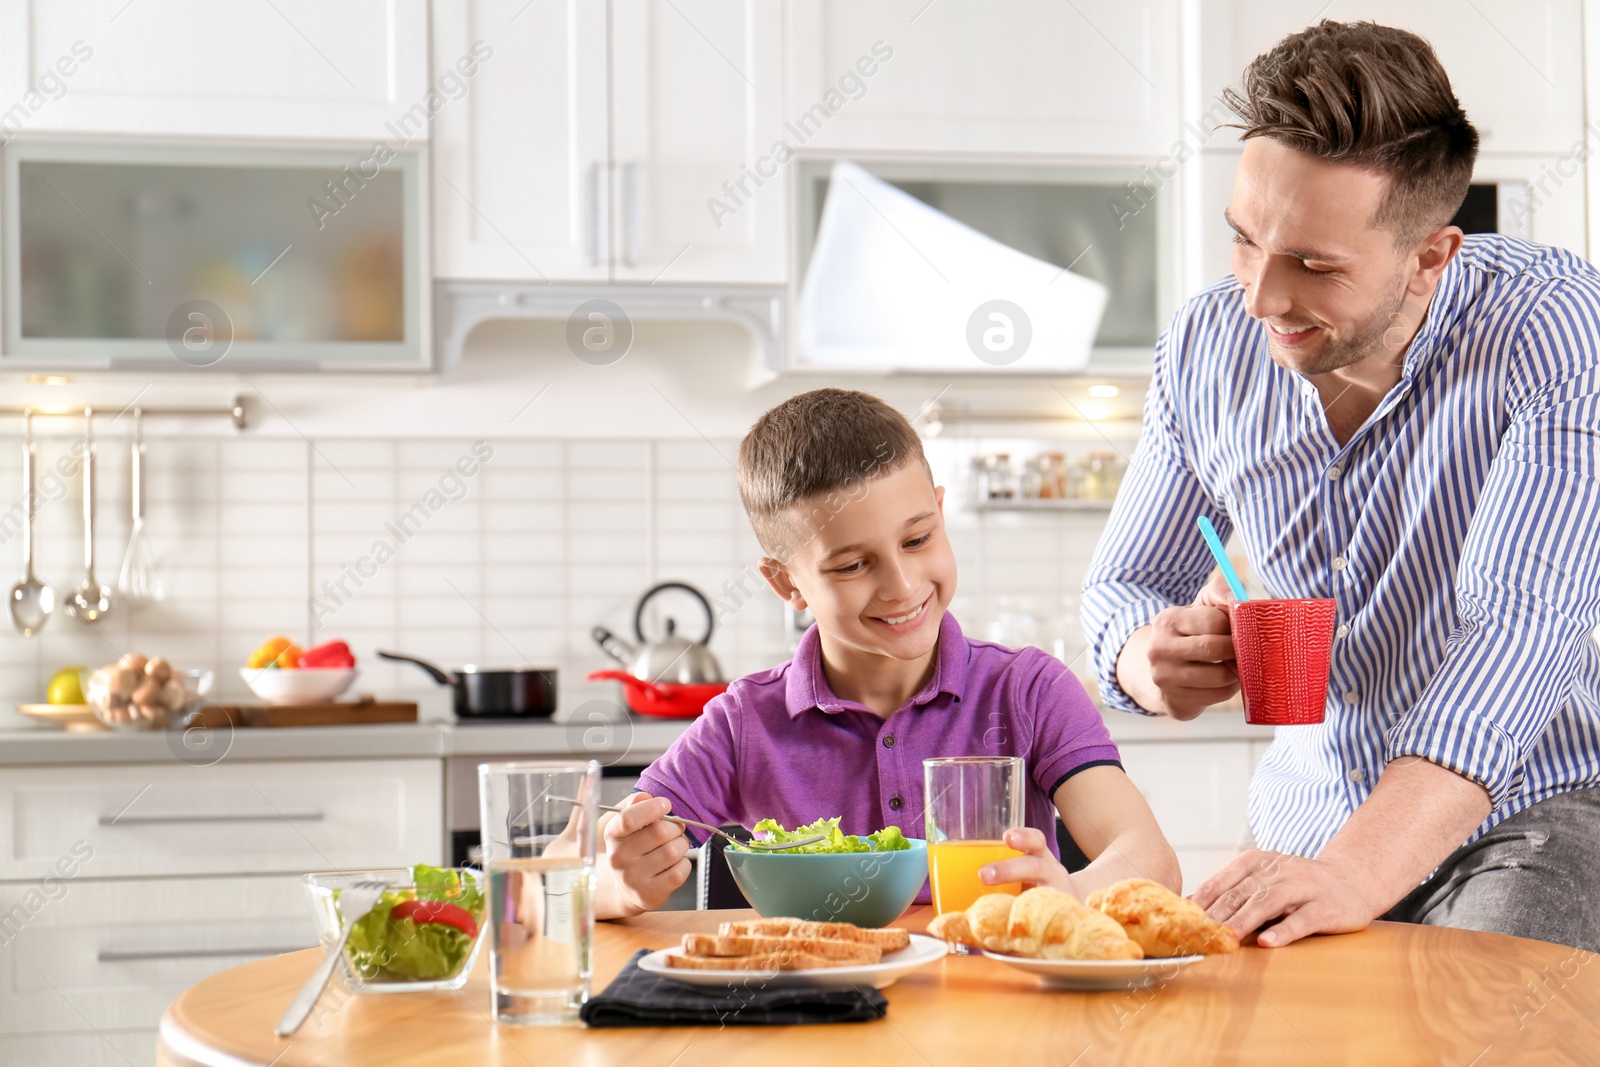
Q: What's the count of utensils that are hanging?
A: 3